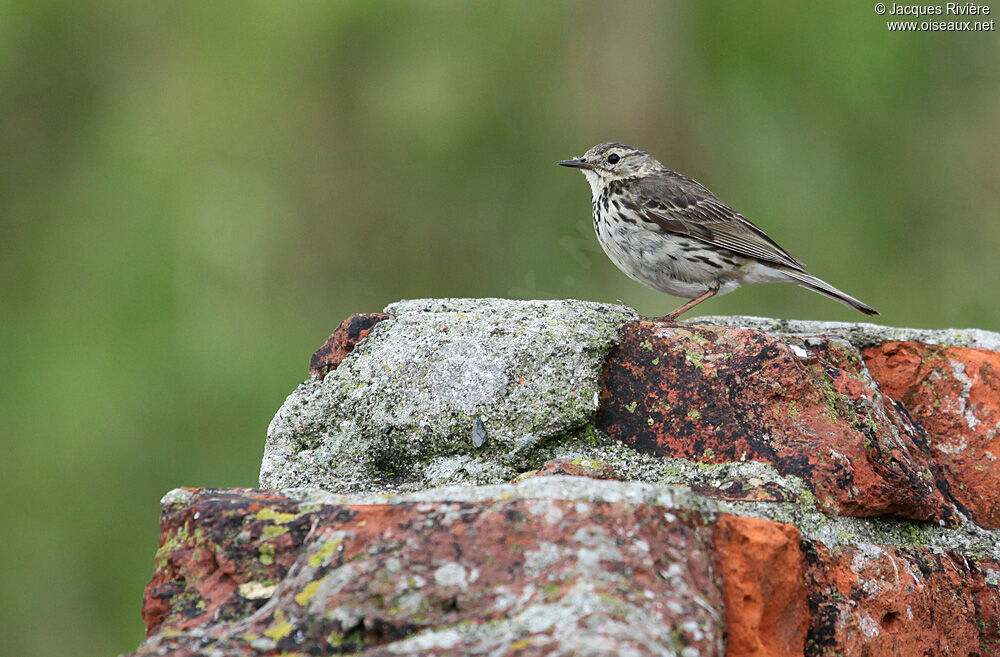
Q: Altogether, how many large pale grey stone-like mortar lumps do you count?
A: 1